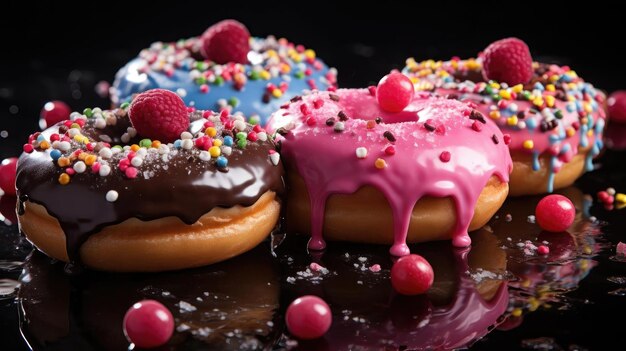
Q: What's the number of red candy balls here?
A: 8